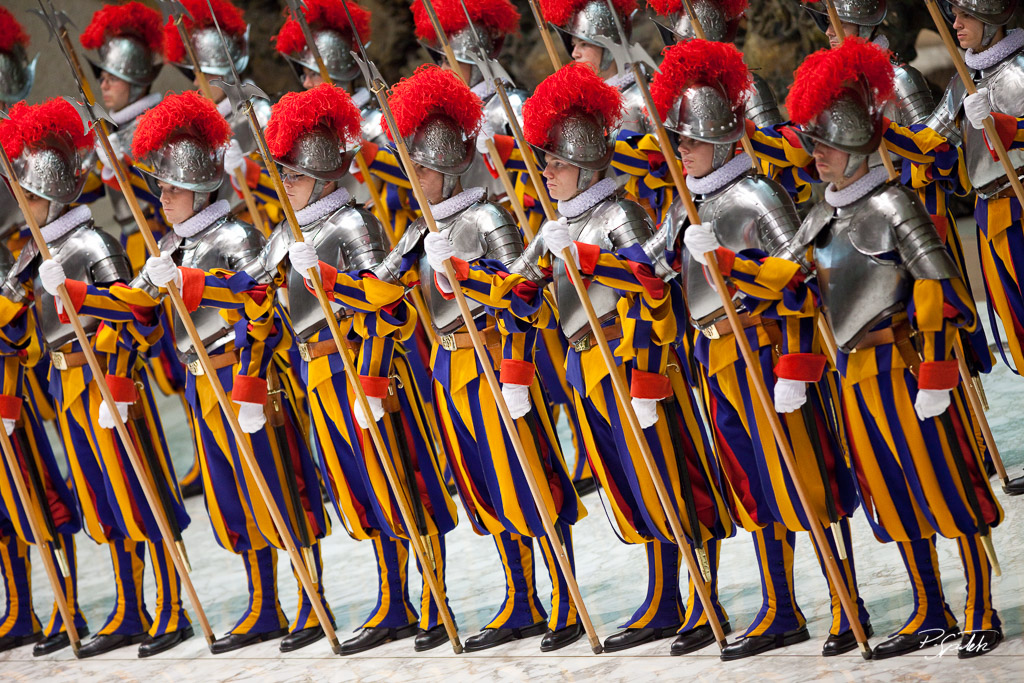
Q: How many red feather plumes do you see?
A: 14